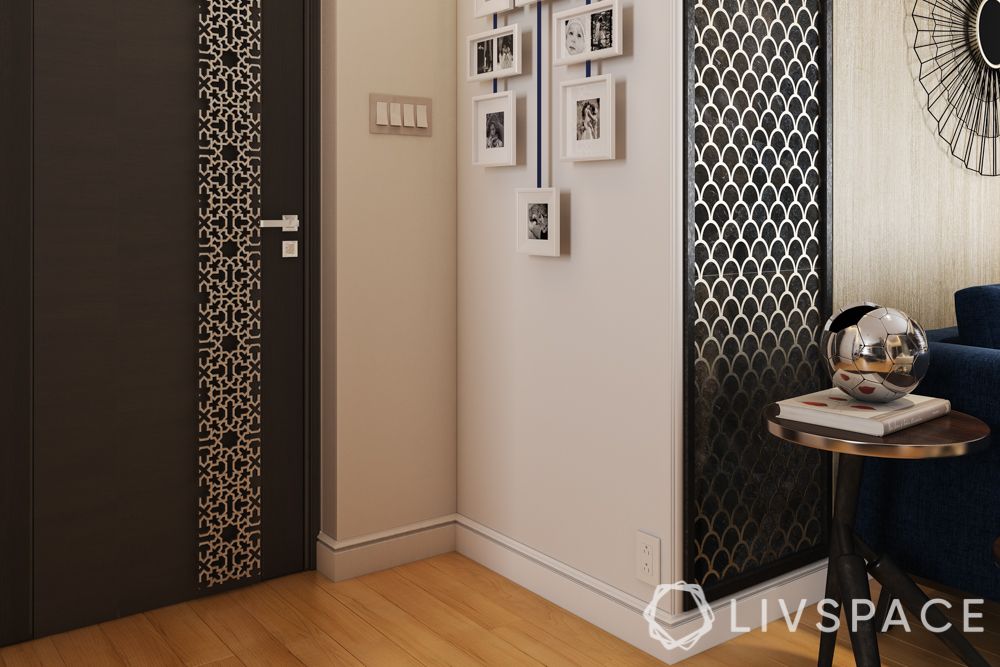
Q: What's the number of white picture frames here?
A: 7